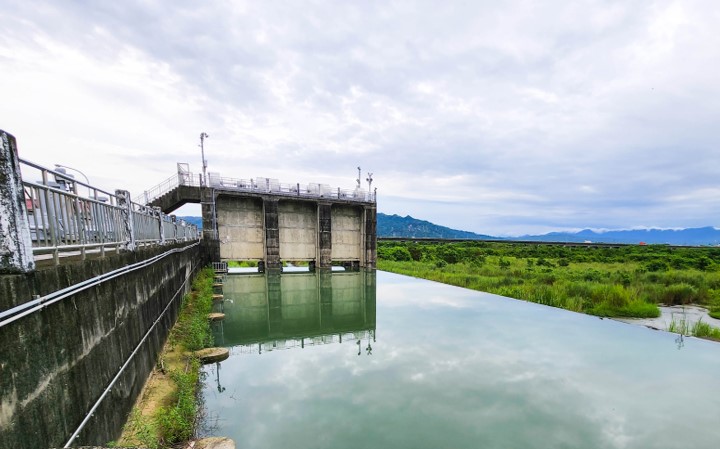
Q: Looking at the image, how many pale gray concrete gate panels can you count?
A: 3